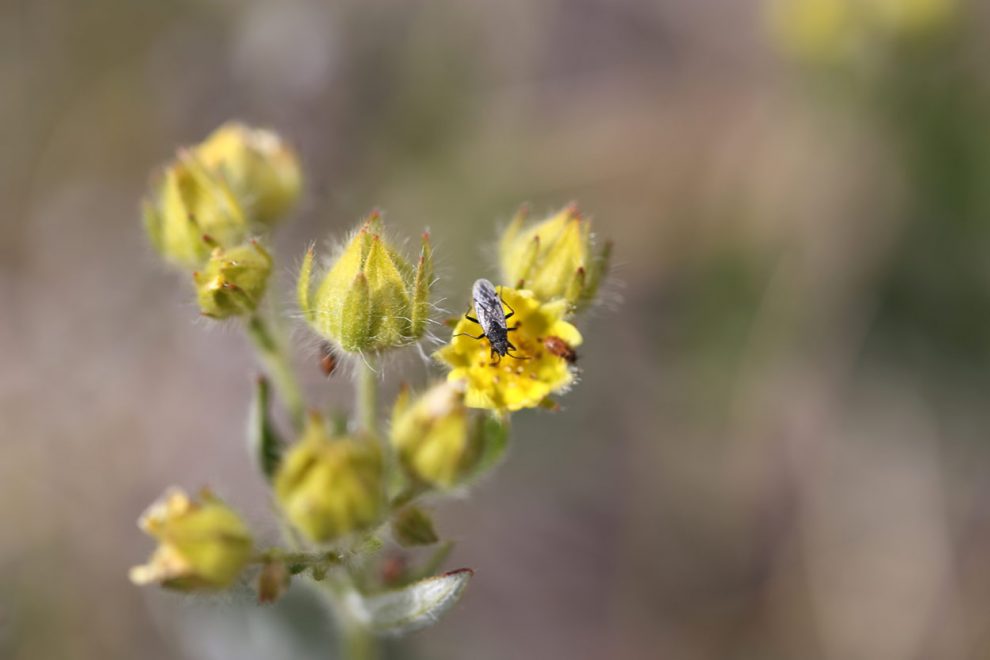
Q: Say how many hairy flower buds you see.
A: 8